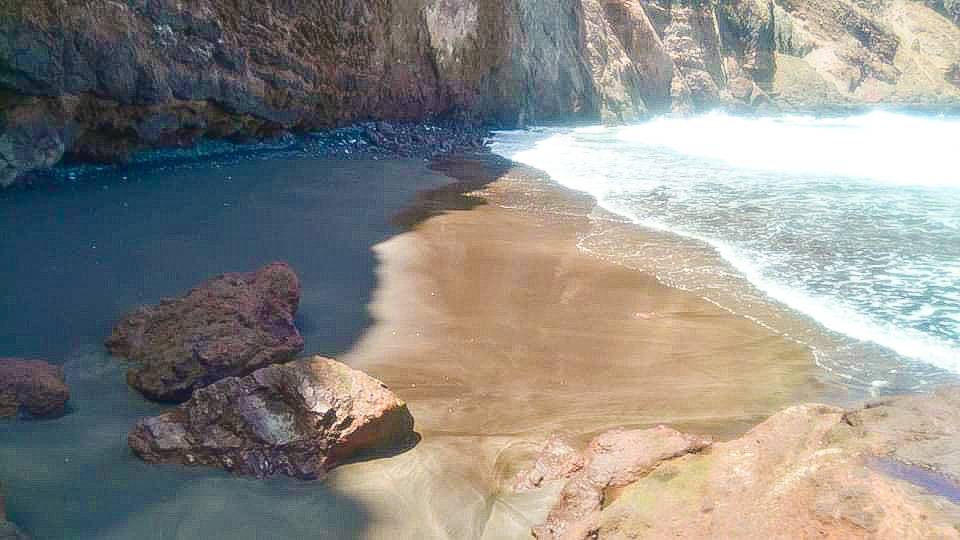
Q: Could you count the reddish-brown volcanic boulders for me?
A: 3